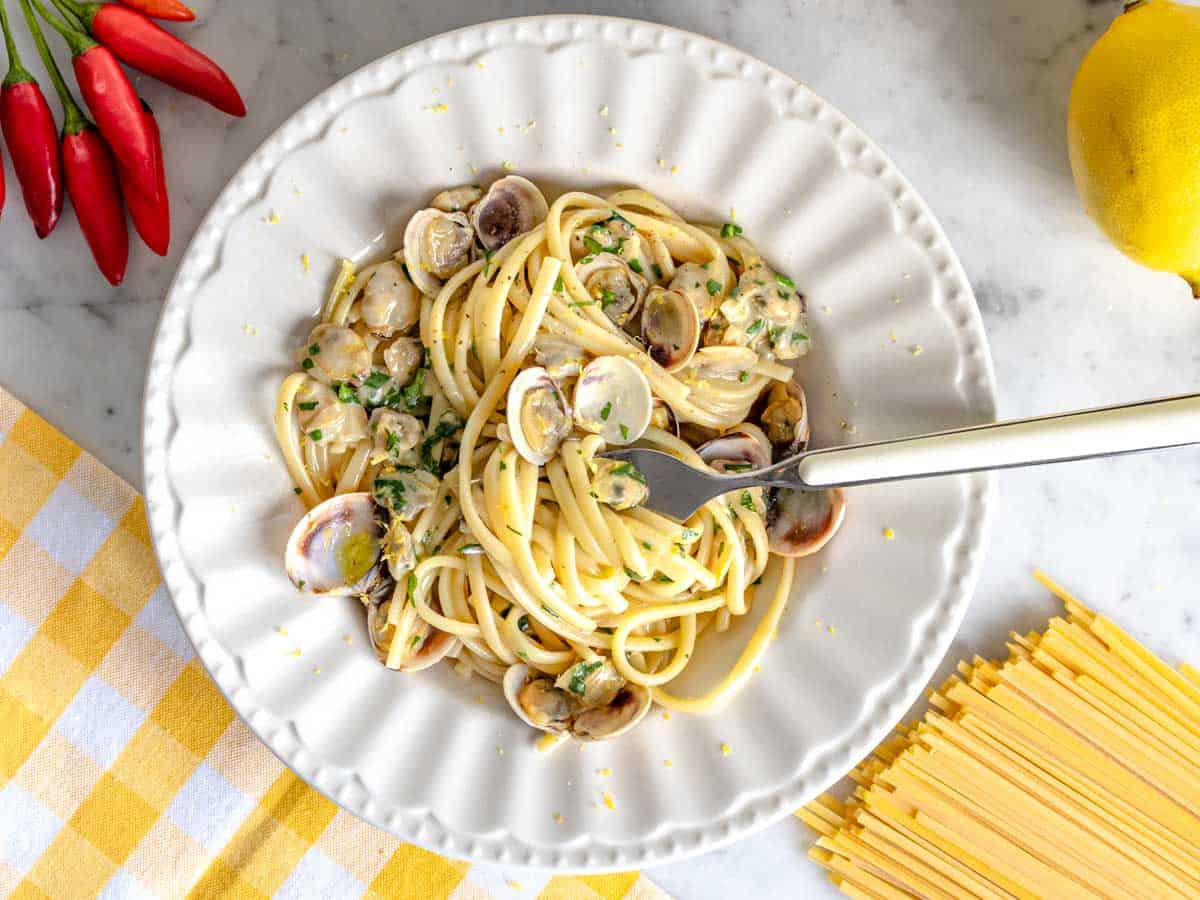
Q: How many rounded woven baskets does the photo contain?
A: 0